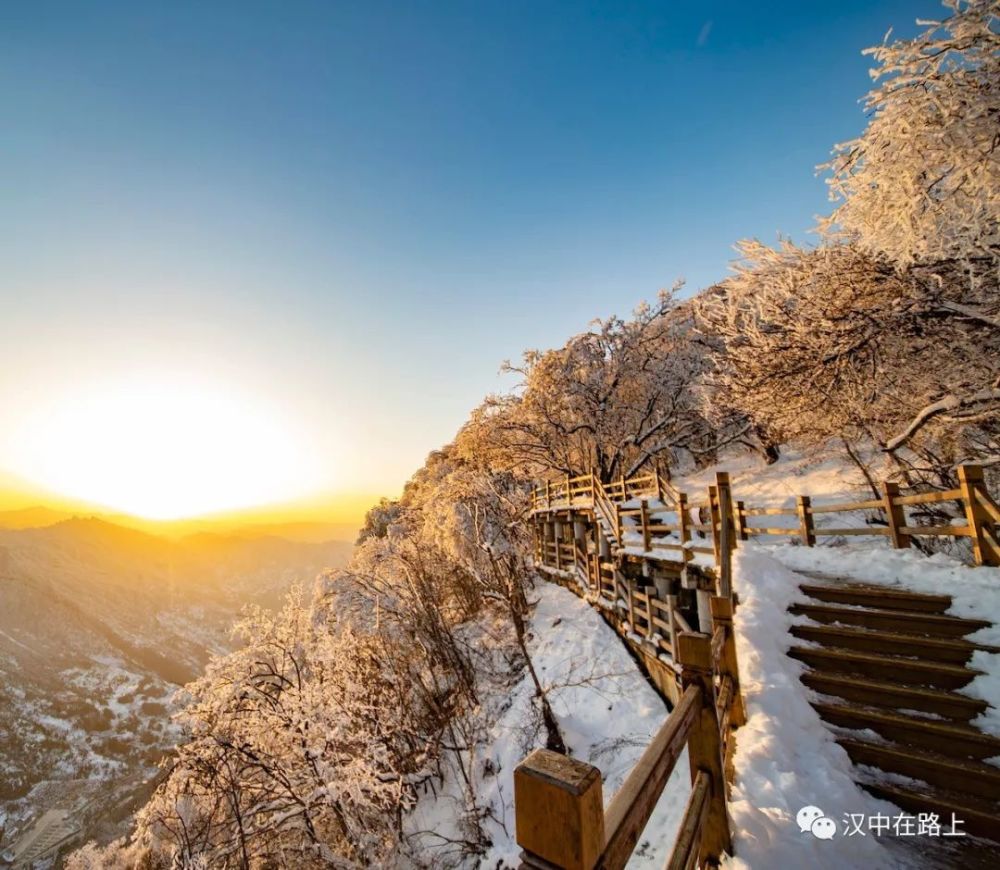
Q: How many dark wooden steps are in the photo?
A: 8